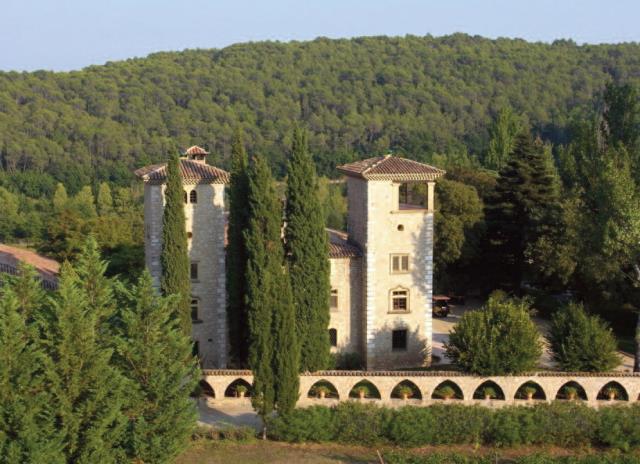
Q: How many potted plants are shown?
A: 9